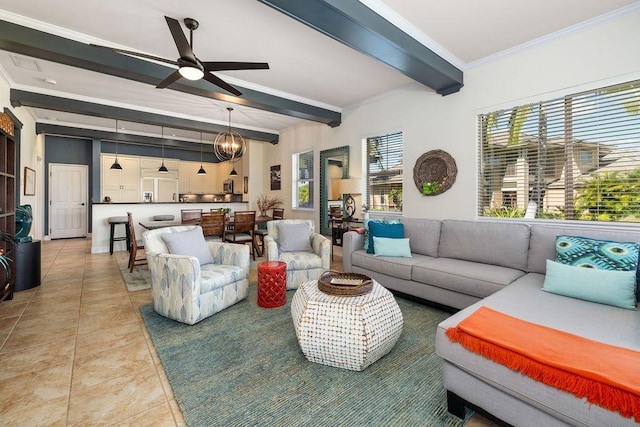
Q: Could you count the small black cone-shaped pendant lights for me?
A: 4